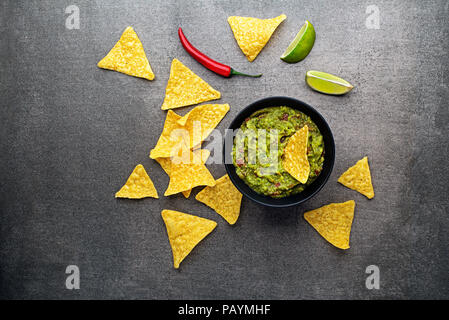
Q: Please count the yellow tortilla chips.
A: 13